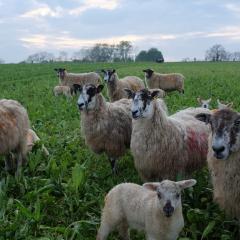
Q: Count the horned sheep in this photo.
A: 0